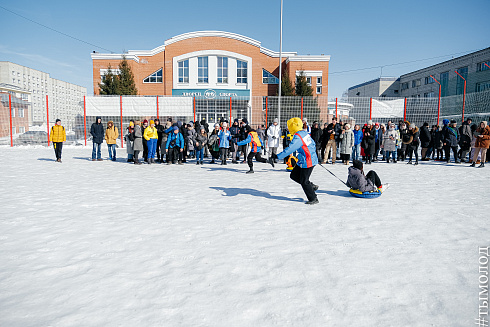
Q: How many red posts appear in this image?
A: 15